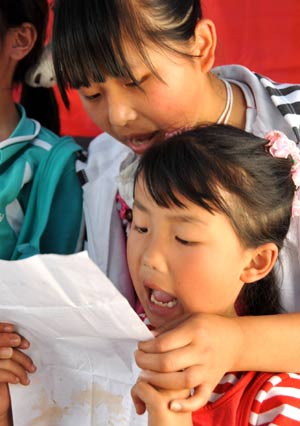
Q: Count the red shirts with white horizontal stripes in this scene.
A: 1